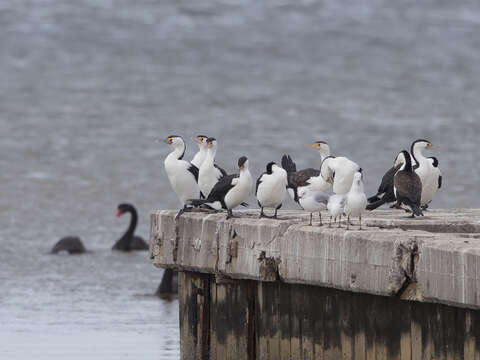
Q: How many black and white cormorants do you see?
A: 10